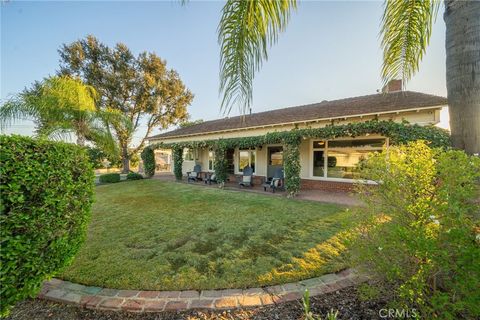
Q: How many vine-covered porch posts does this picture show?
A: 4